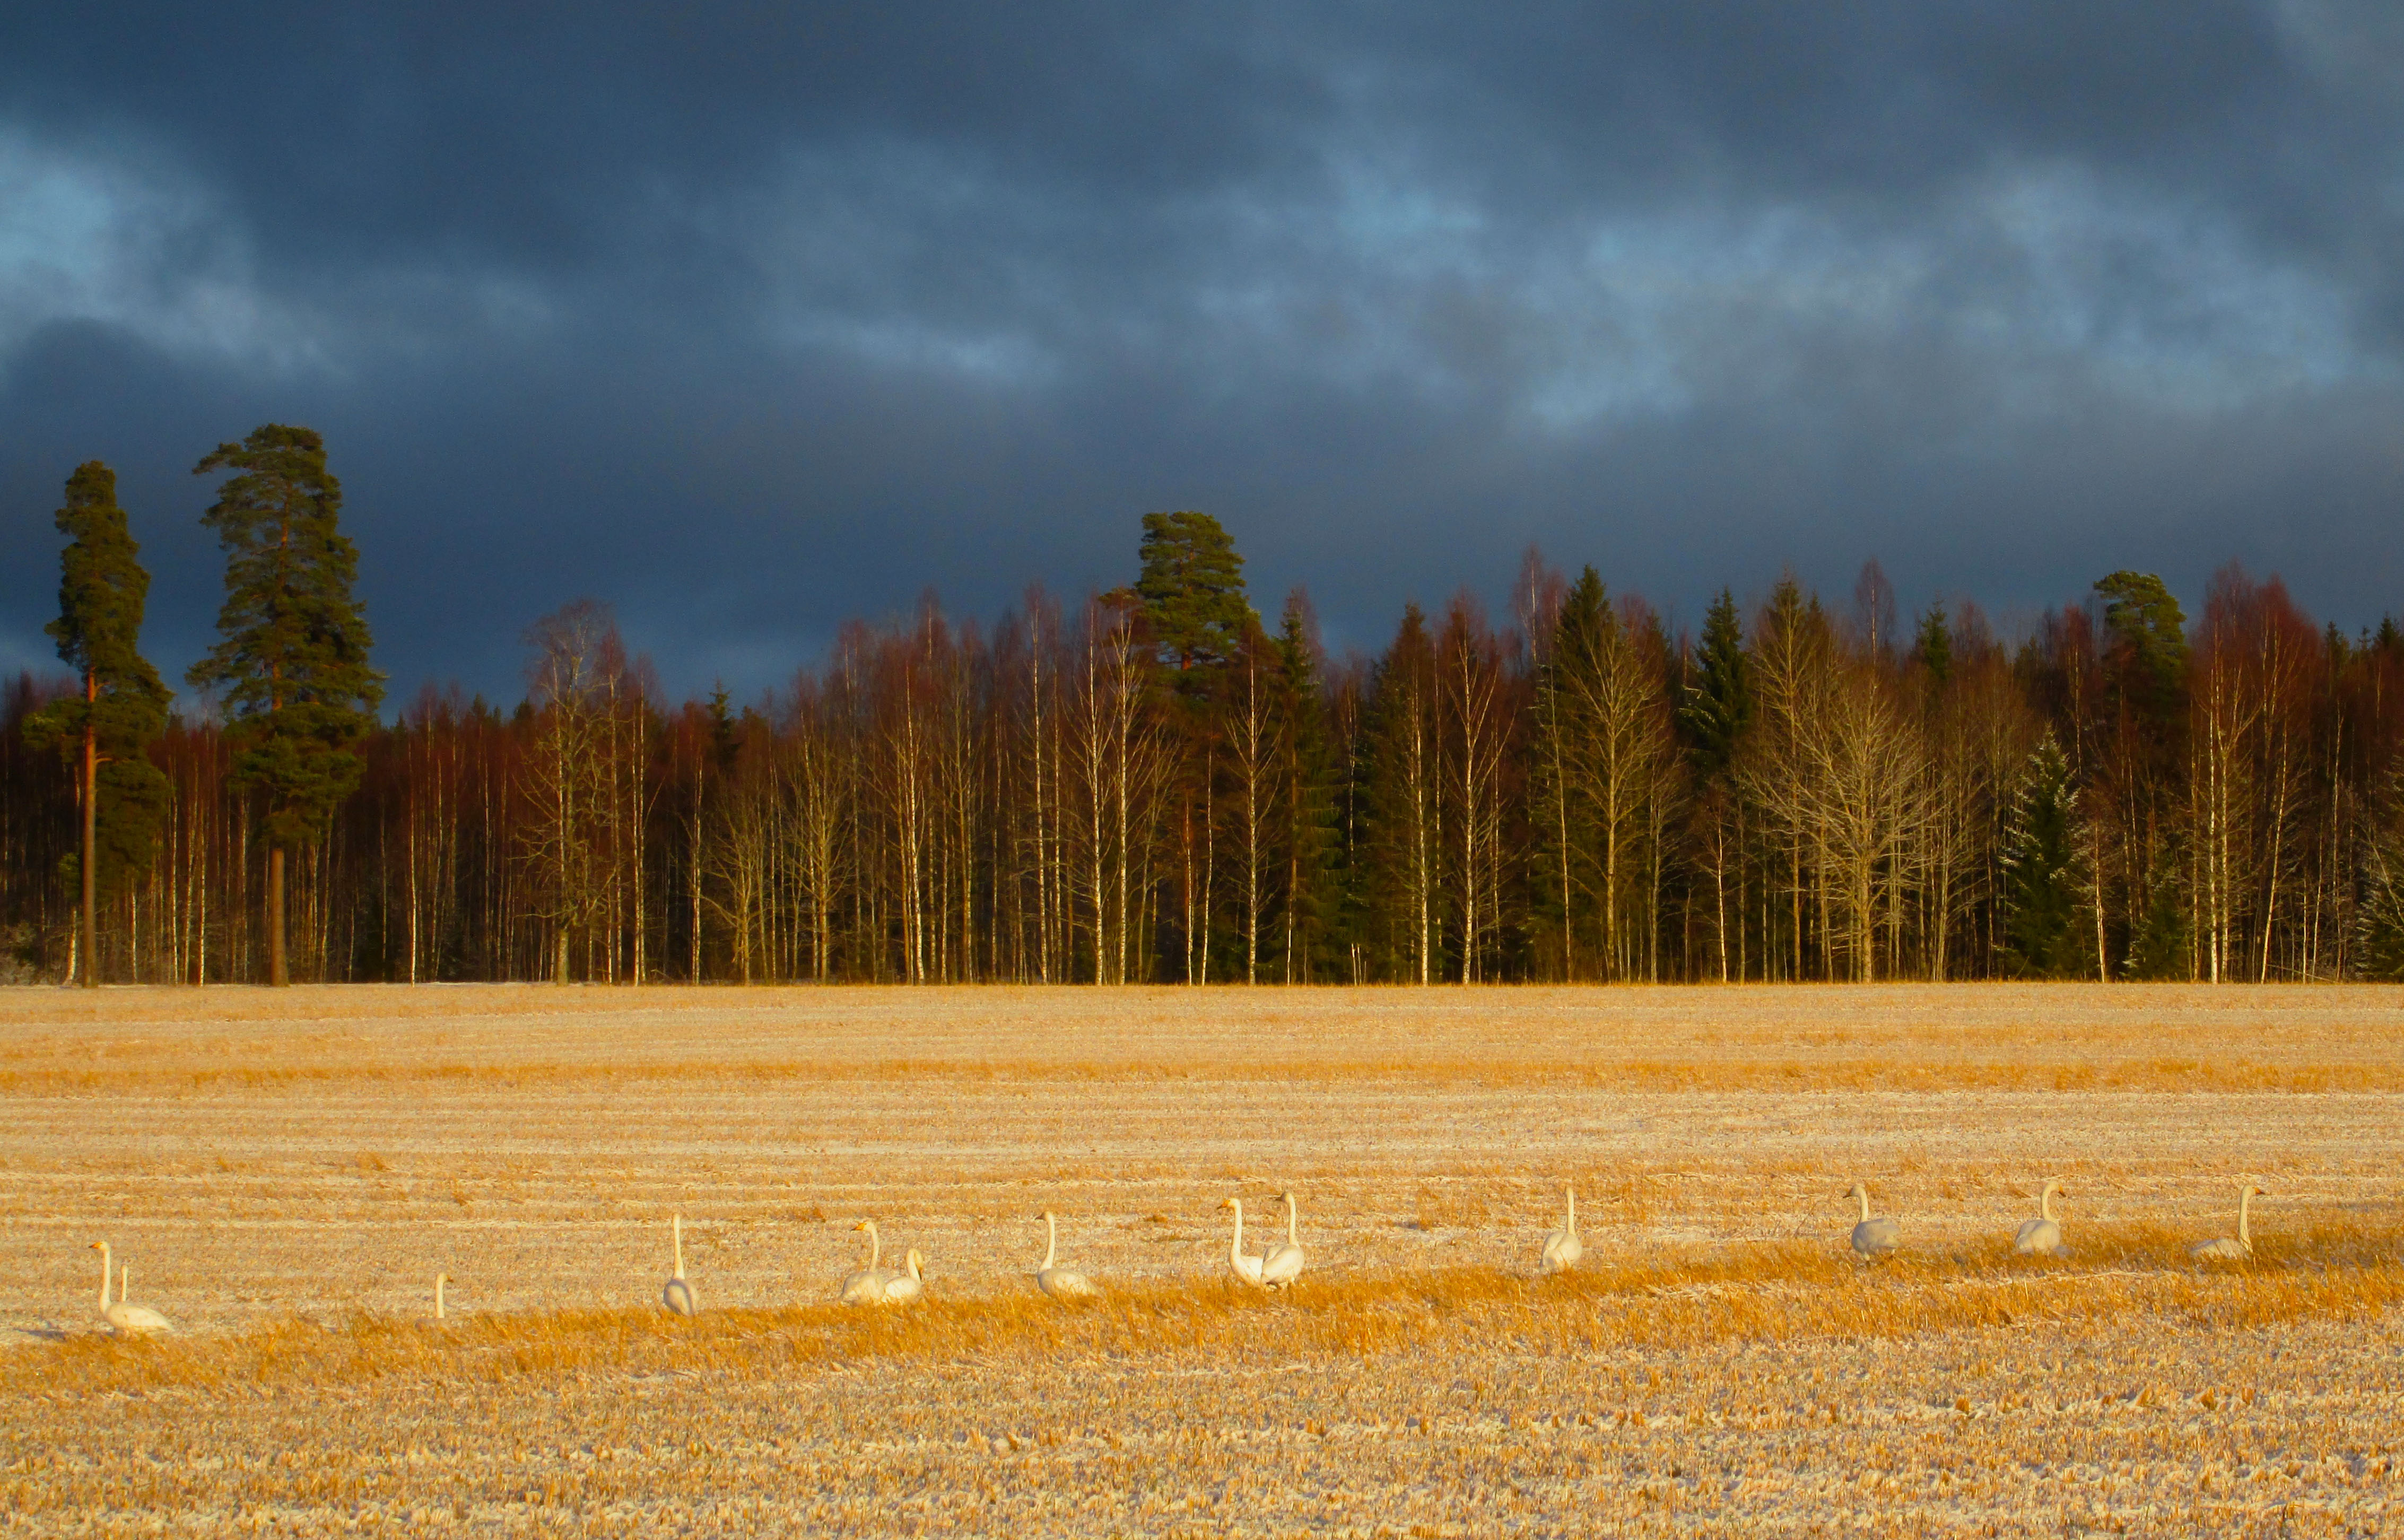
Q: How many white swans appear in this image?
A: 13